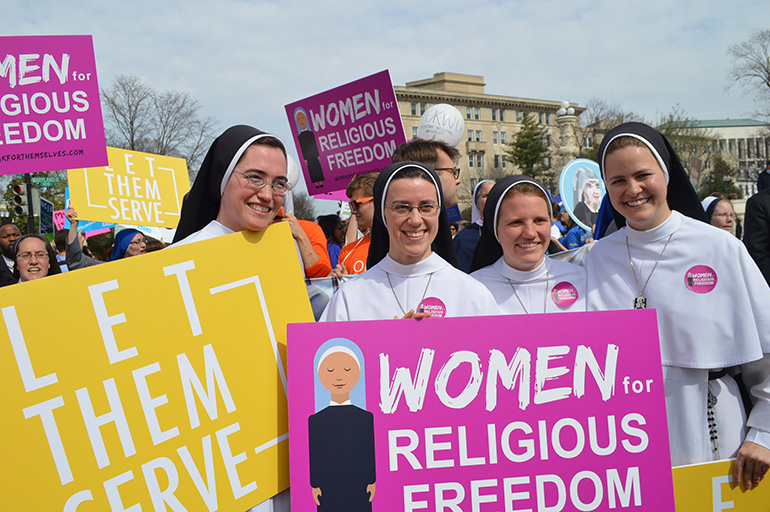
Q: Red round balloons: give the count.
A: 0